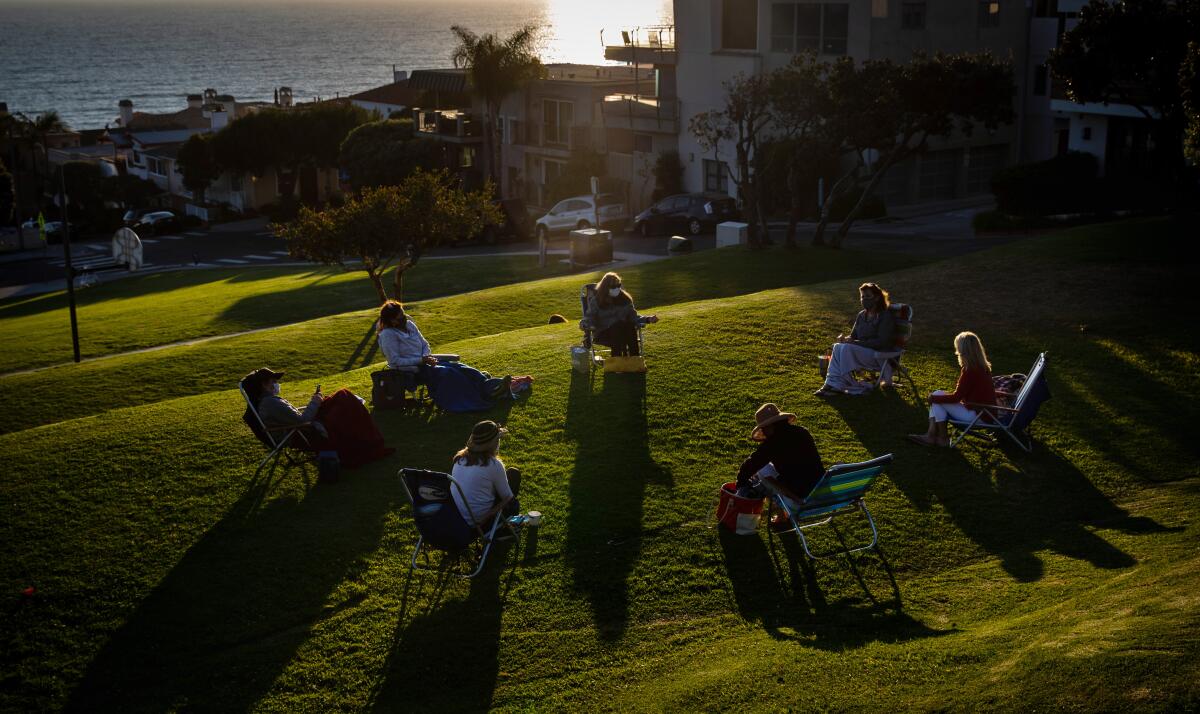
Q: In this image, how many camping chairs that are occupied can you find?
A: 7